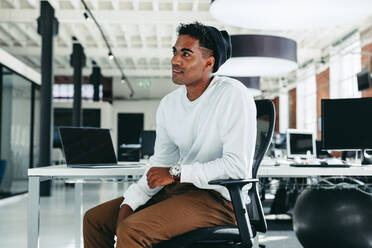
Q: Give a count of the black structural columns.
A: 3